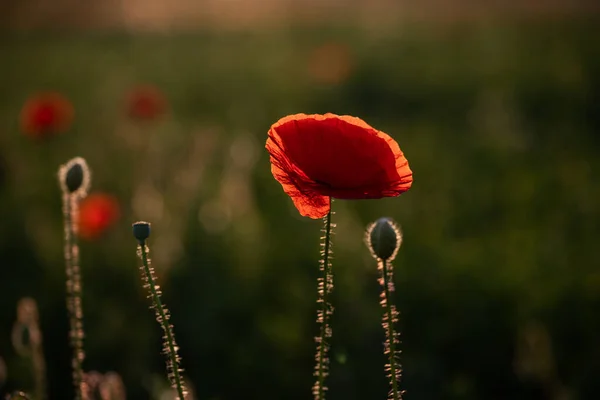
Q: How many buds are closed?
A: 3